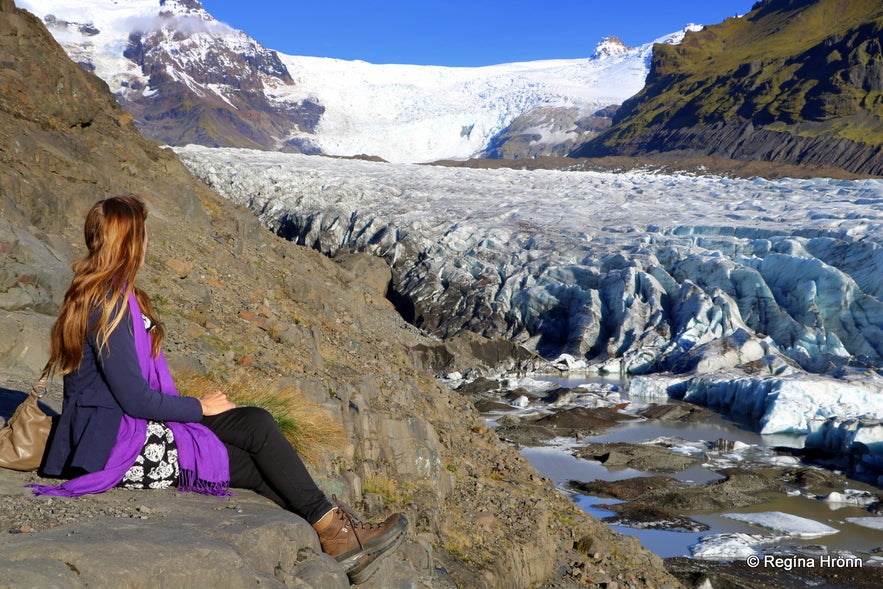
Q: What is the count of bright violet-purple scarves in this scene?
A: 1